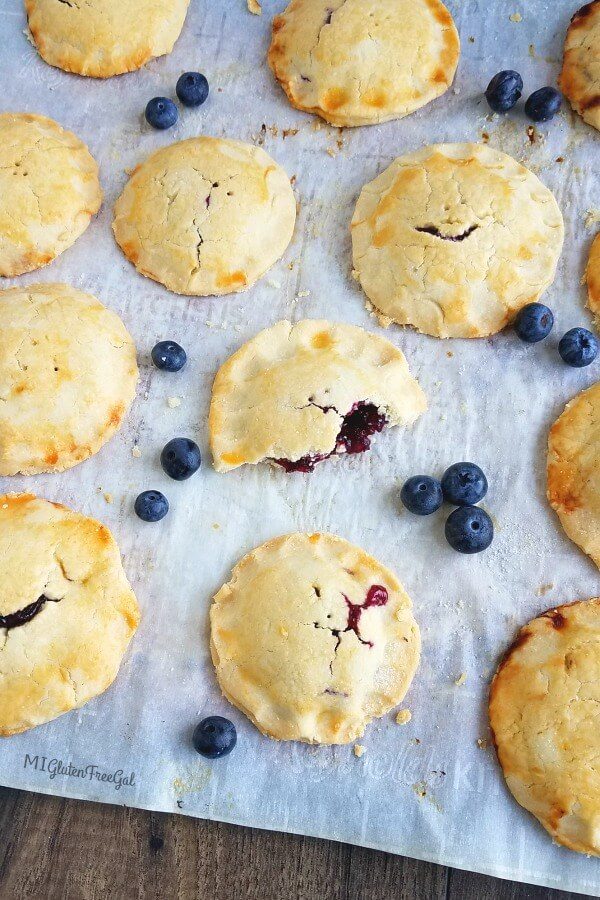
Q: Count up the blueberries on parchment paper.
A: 13